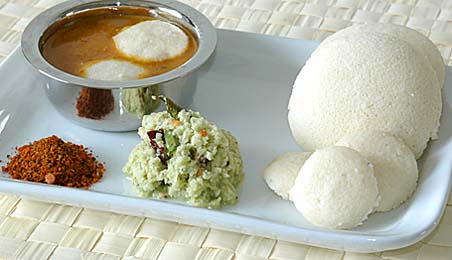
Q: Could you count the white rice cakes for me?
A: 7